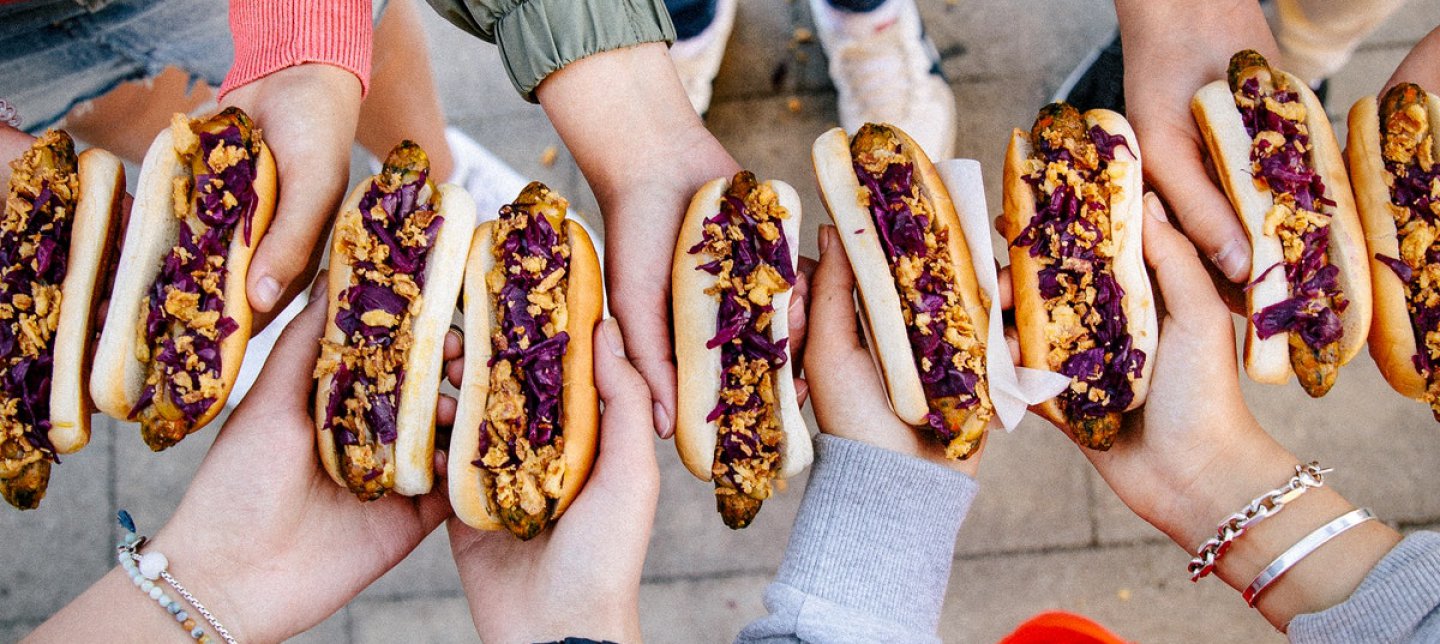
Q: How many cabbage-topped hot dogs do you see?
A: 9